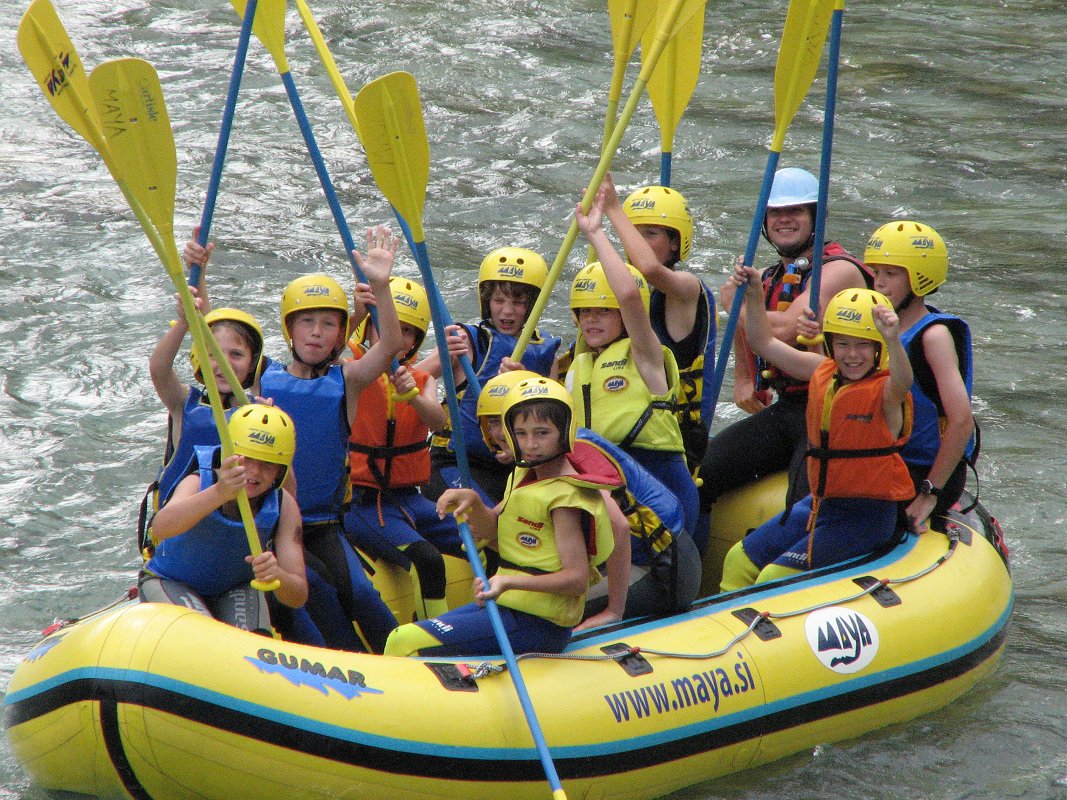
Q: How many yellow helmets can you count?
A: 11